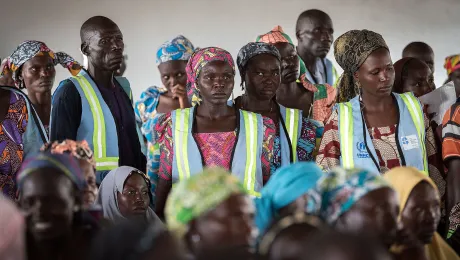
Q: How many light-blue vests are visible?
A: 6